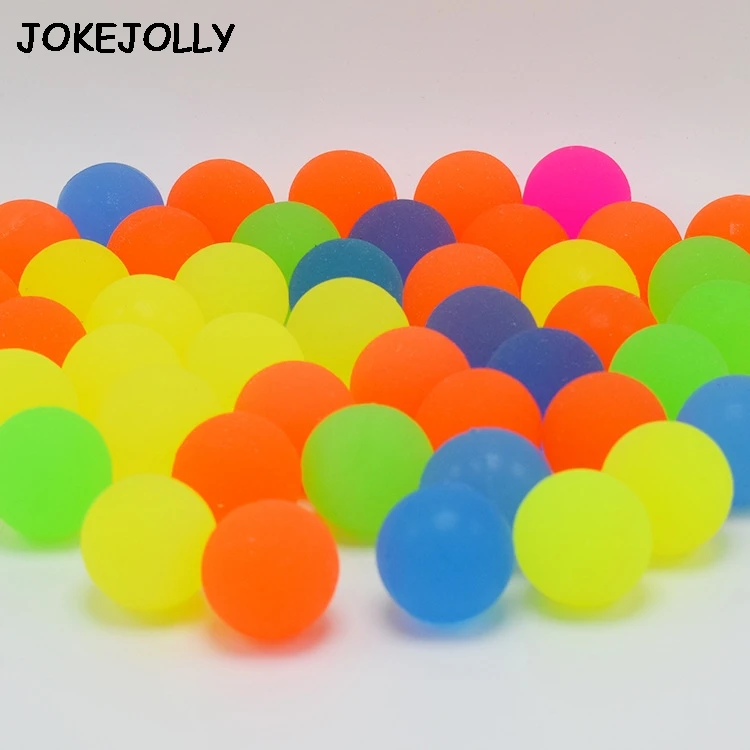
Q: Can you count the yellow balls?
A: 12